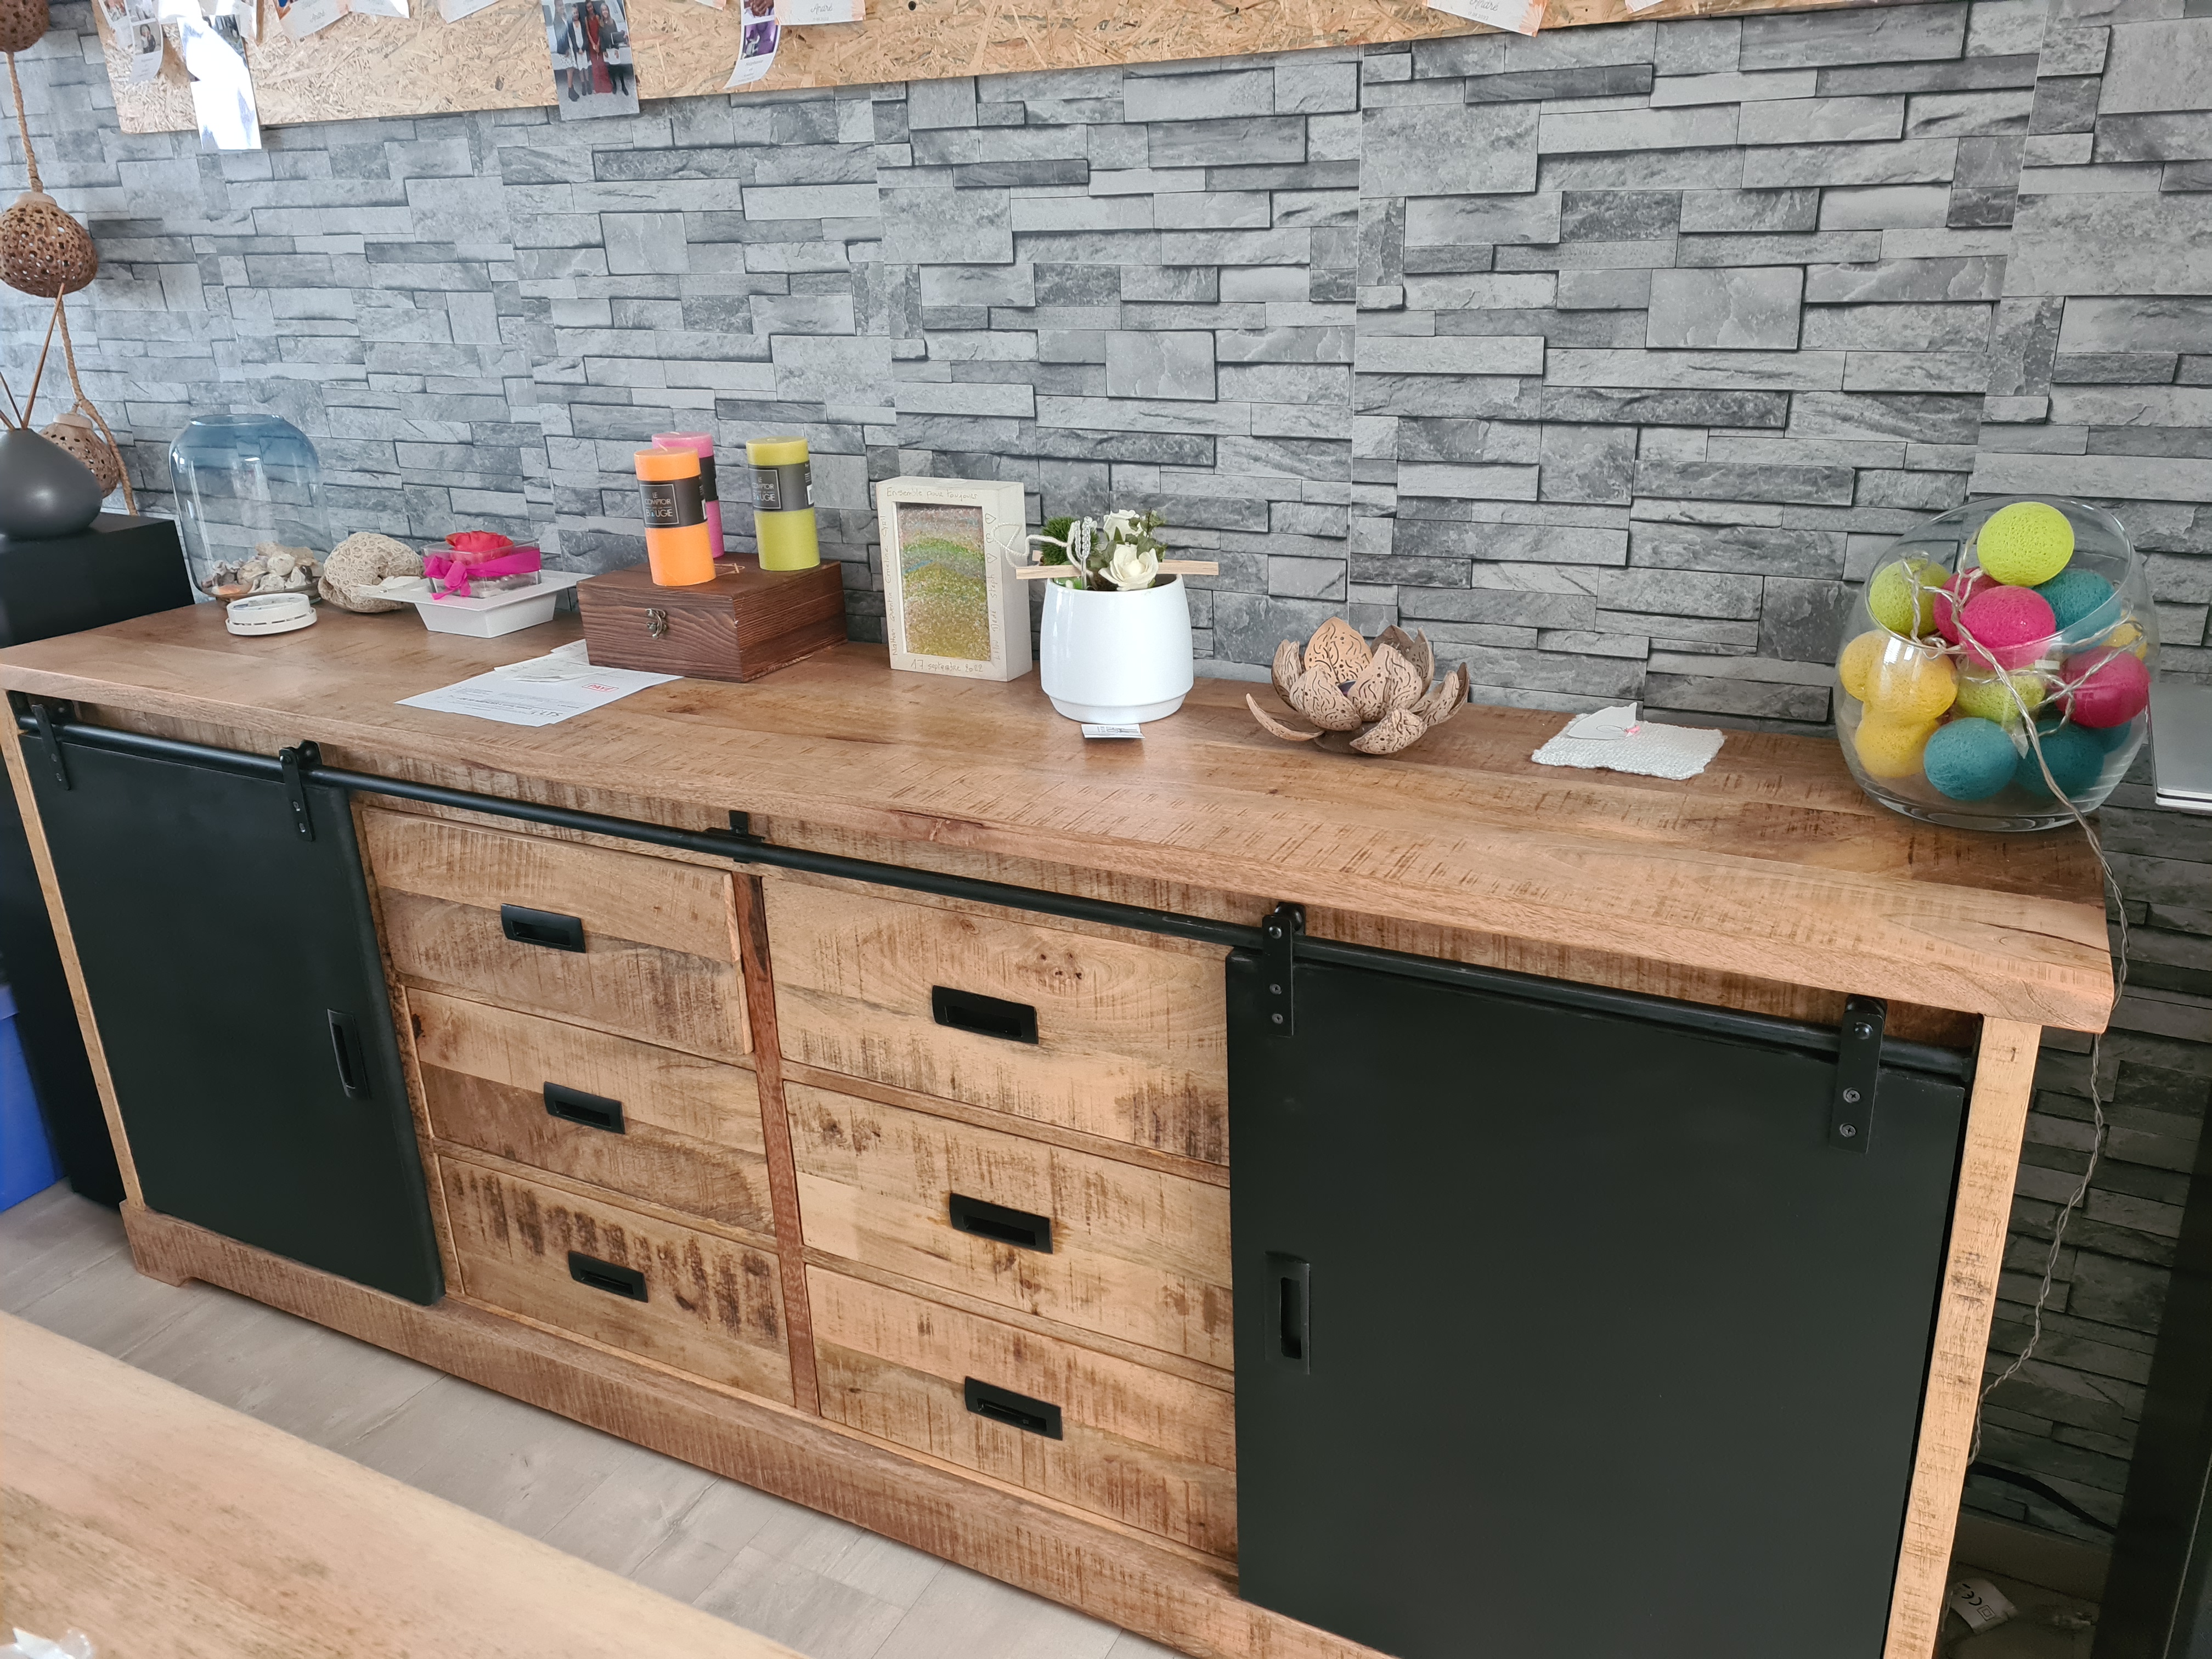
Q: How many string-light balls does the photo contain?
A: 14